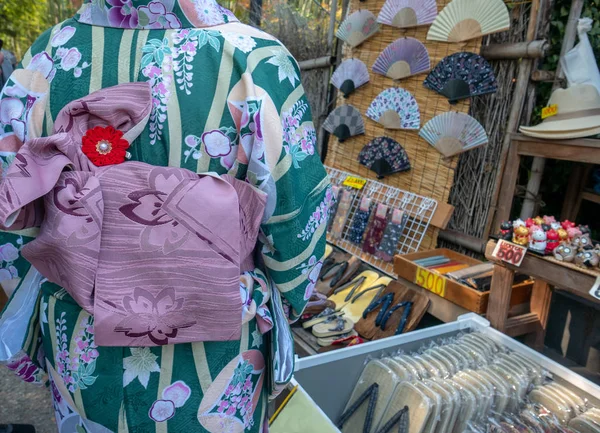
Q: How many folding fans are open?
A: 10